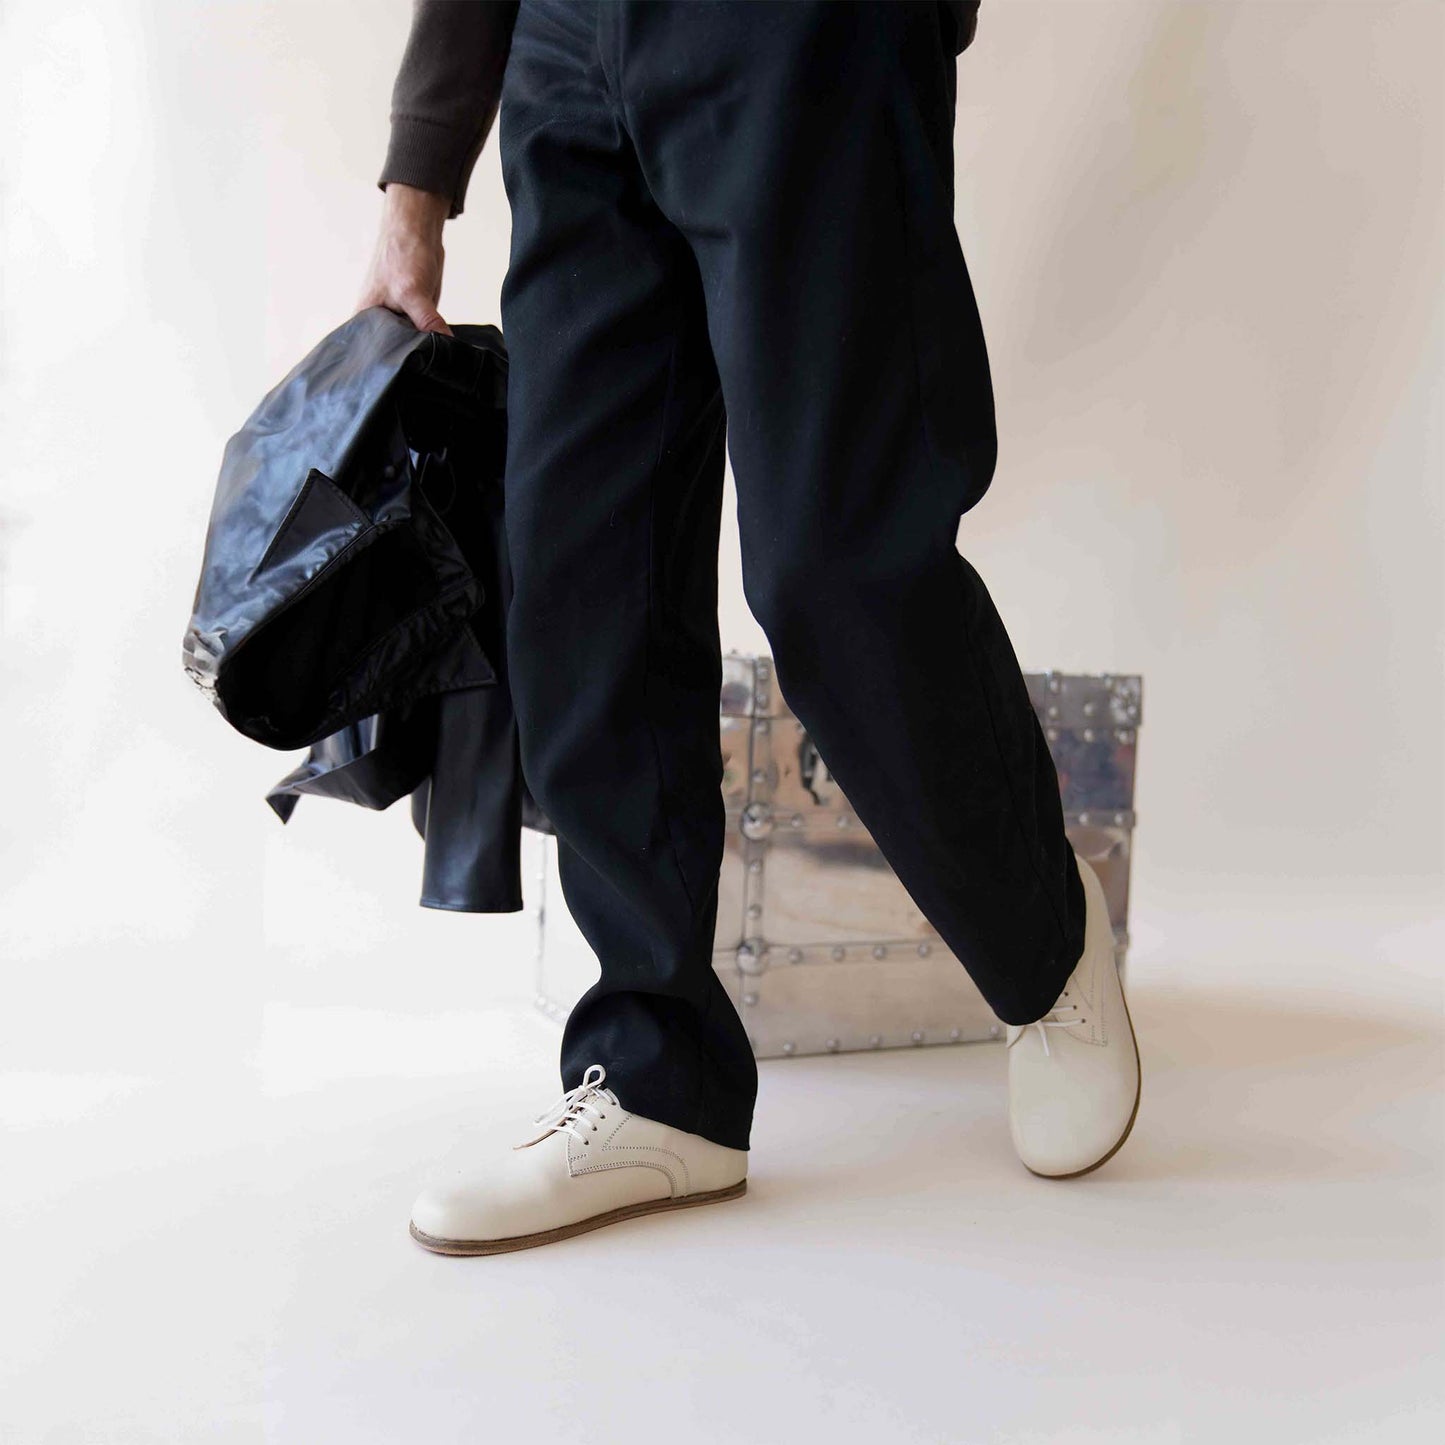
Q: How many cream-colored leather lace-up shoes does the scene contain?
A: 2